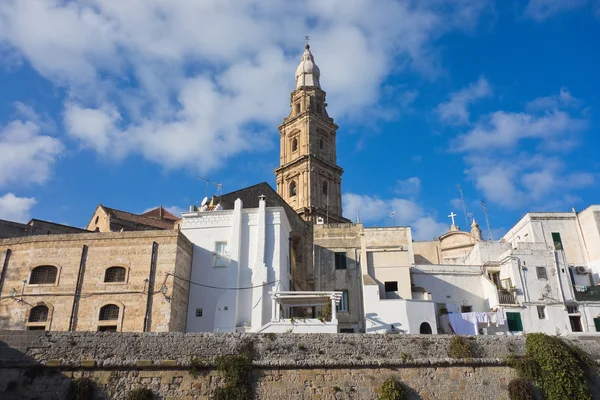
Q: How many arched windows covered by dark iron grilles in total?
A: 4